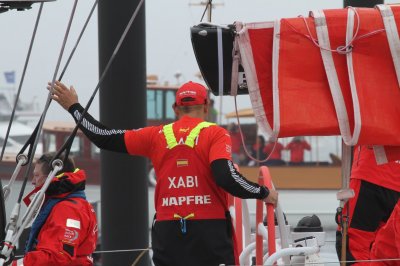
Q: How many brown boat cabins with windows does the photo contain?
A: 2